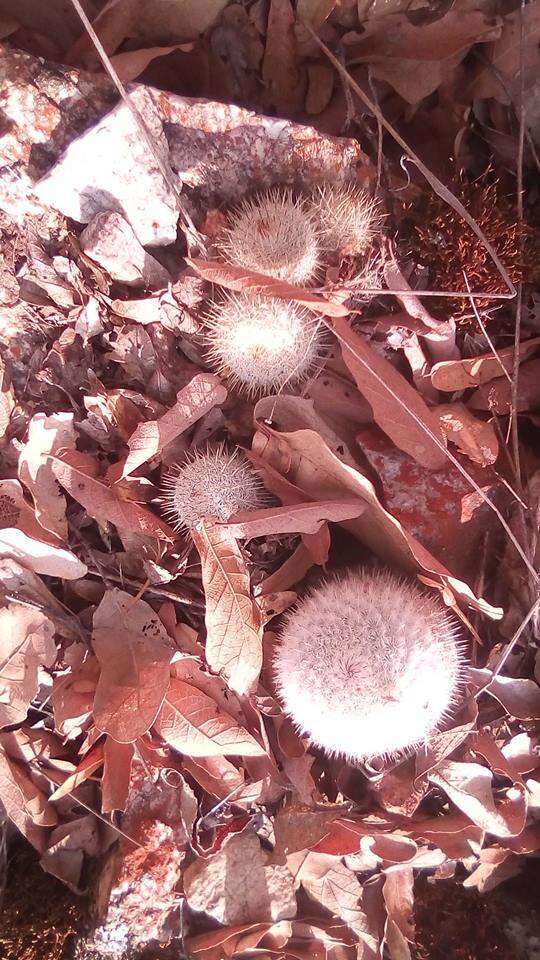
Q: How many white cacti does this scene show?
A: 5